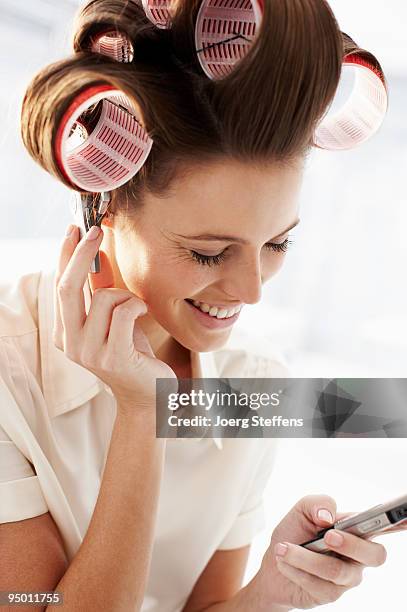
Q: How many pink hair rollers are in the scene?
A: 5